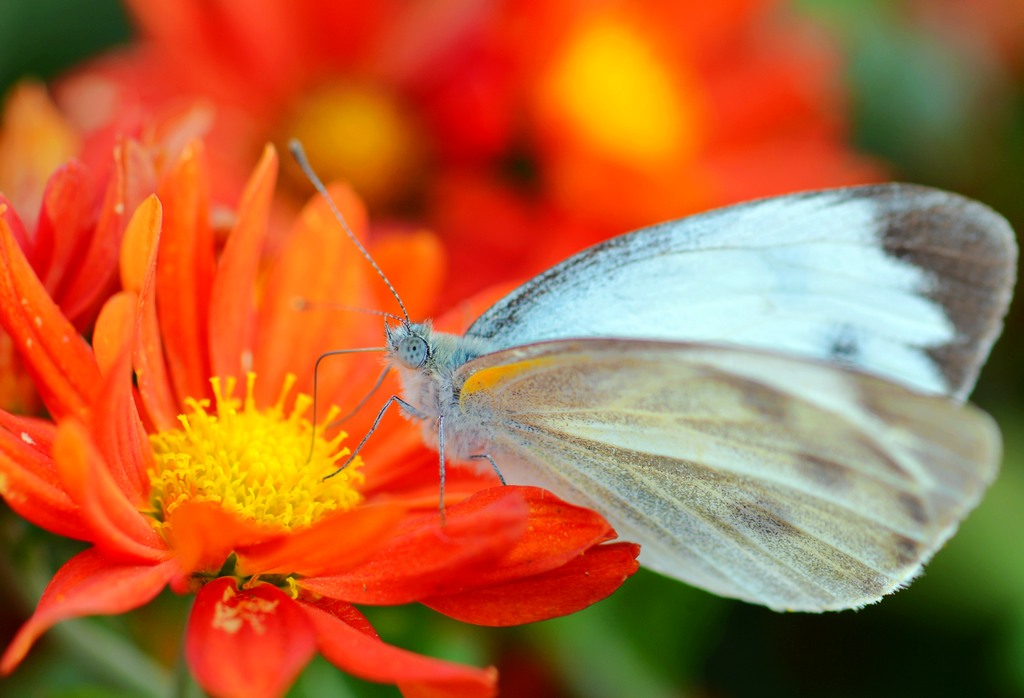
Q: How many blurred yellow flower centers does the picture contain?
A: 2